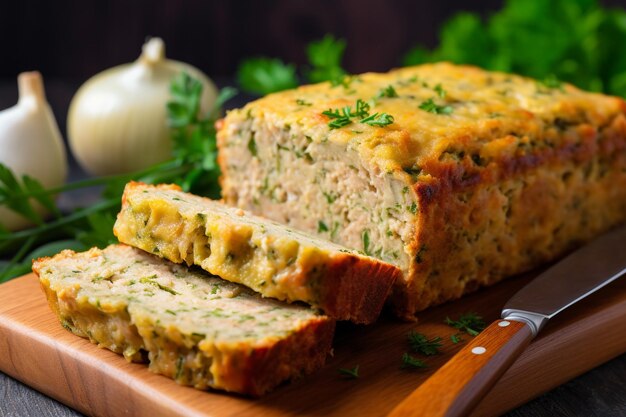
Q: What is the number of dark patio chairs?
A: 0